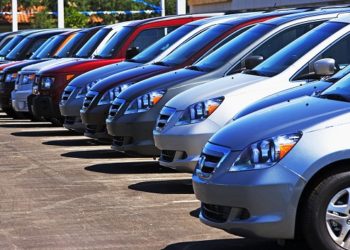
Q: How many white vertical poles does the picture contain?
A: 4